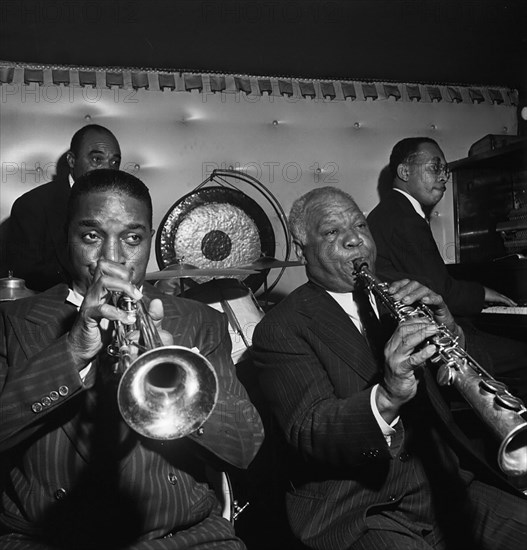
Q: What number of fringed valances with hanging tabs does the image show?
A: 1